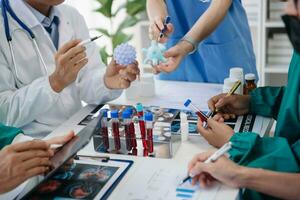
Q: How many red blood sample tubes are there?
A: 7